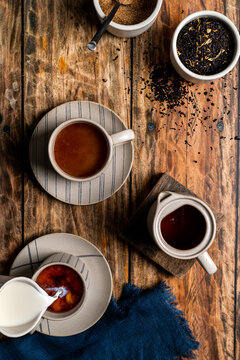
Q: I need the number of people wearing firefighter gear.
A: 0